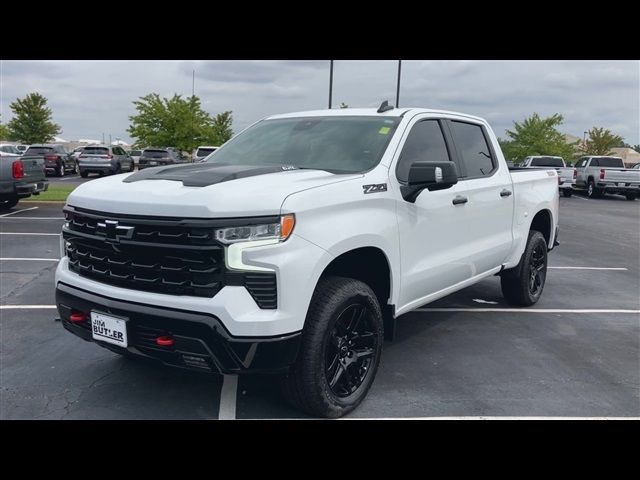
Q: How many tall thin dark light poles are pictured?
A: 2